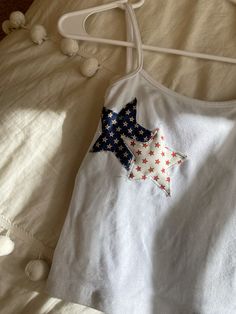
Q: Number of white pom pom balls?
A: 7